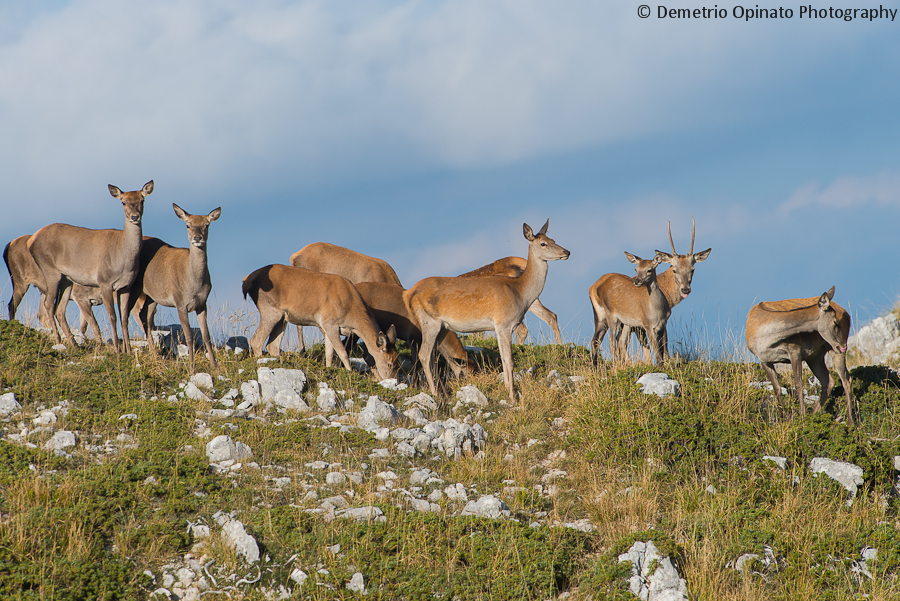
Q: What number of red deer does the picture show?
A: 11